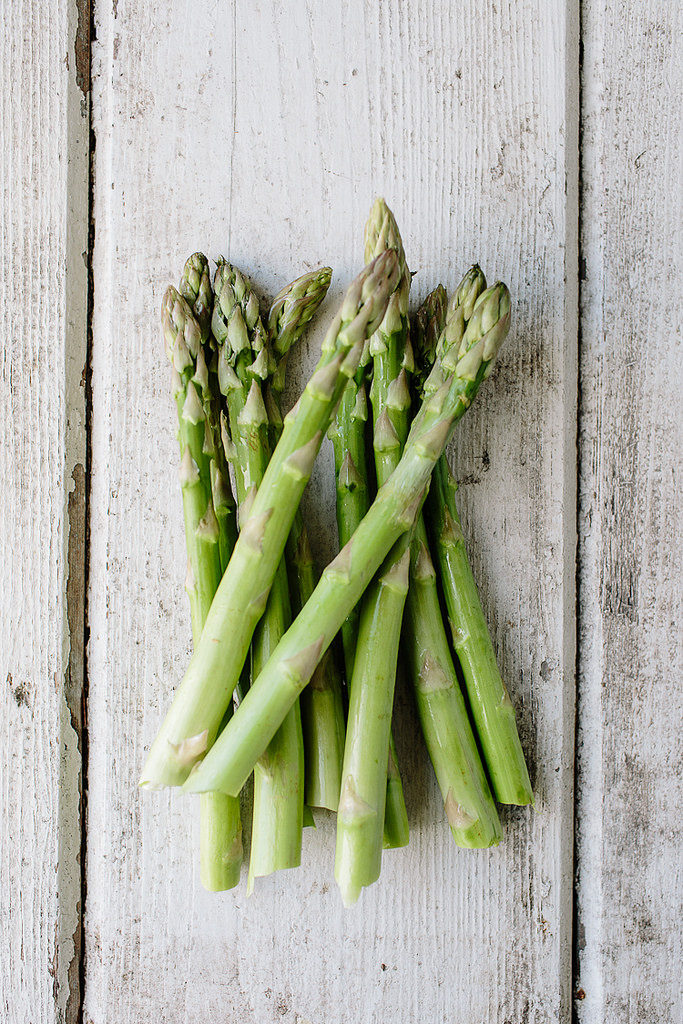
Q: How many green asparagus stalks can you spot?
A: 10